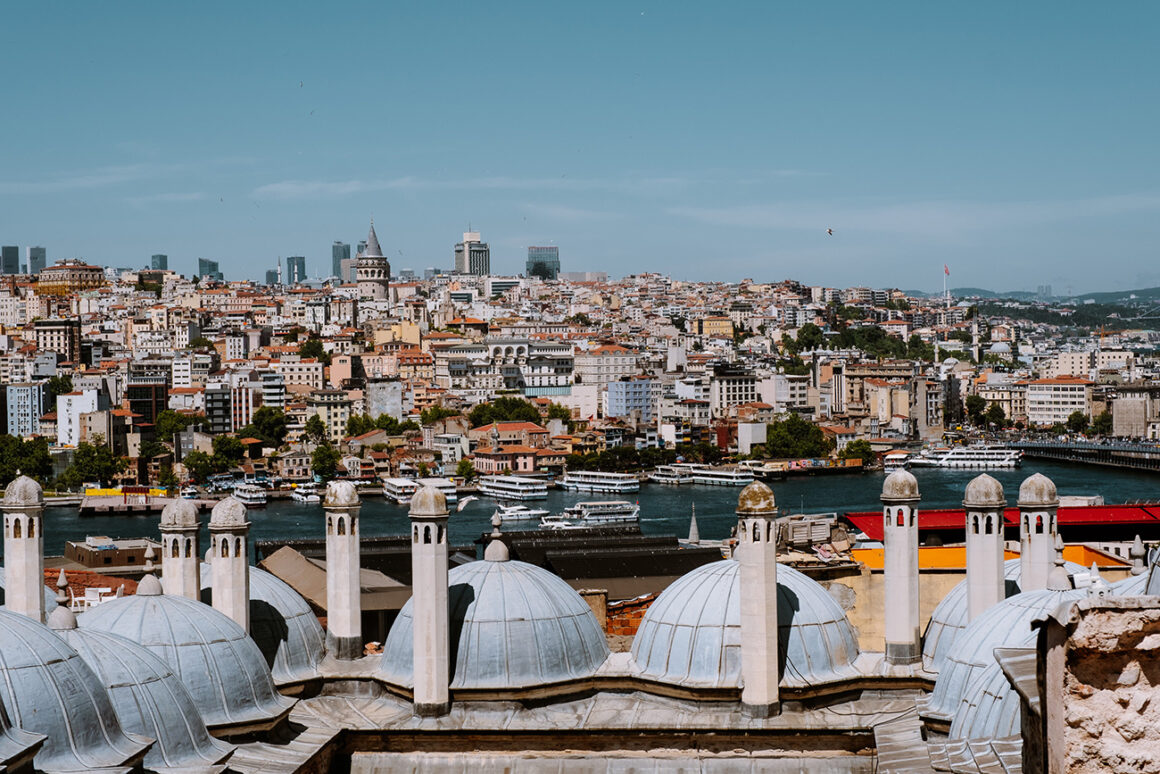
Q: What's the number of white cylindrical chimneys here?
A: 9